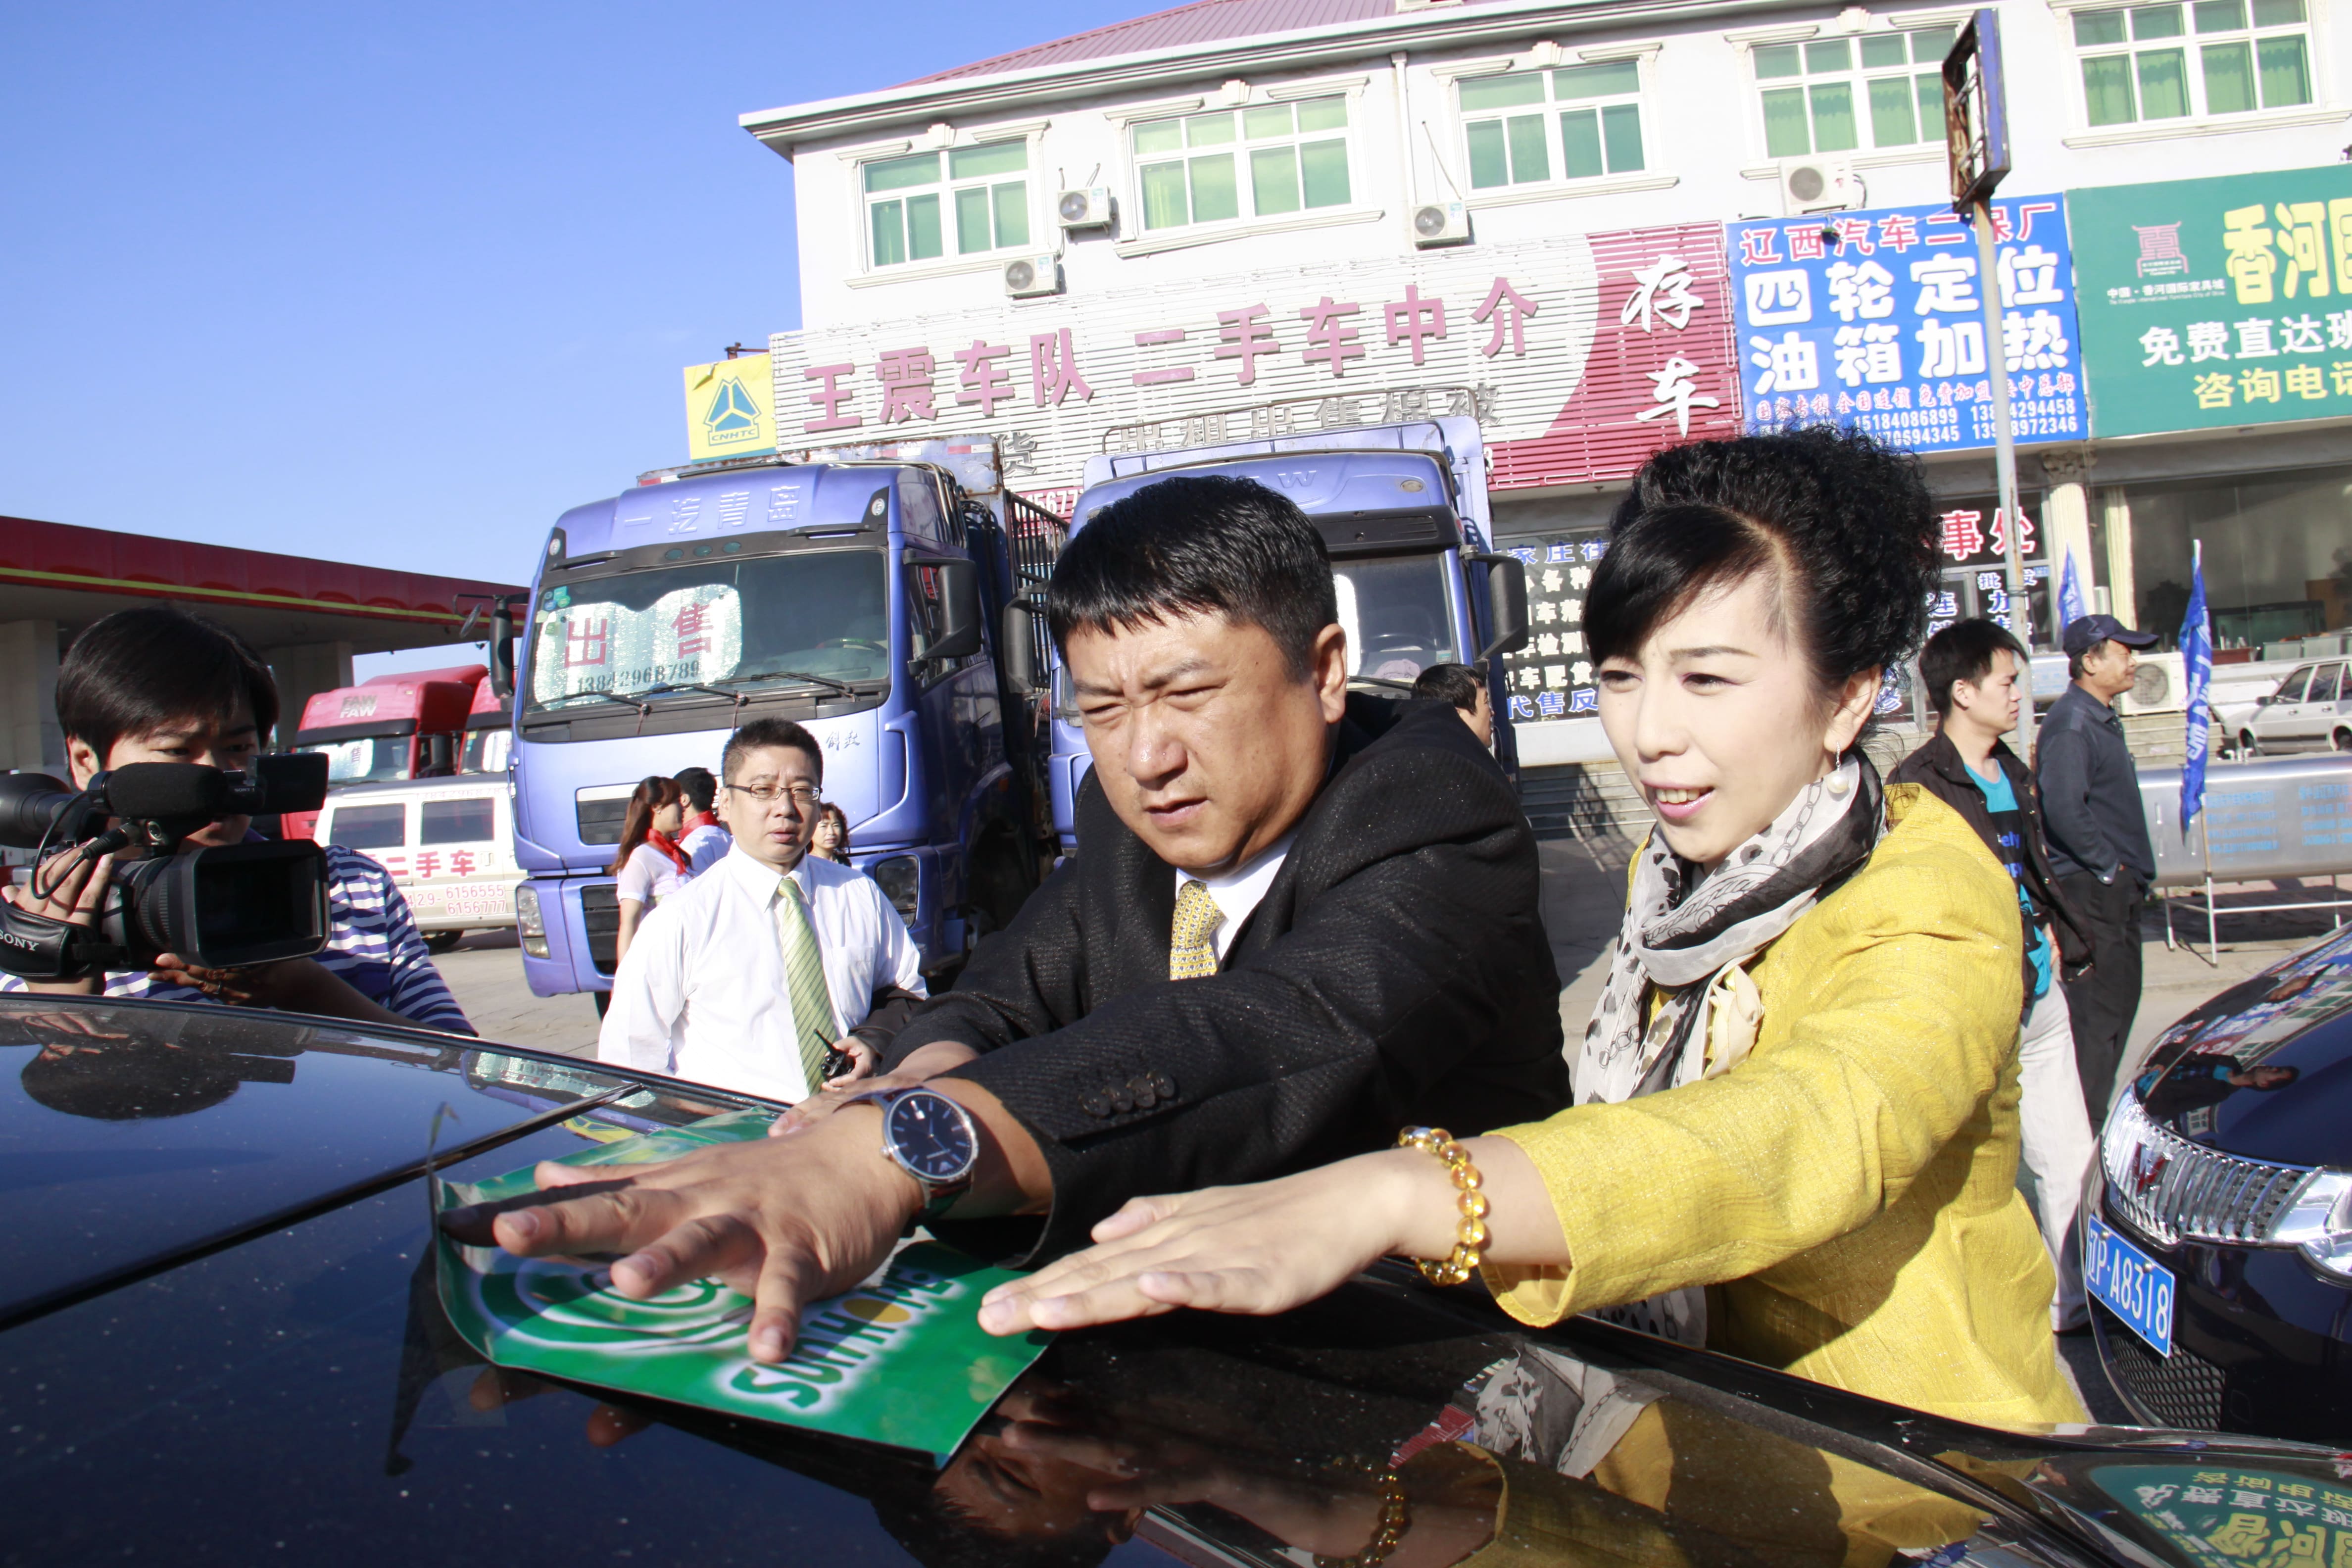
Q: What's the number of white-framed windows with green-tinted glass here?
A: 5